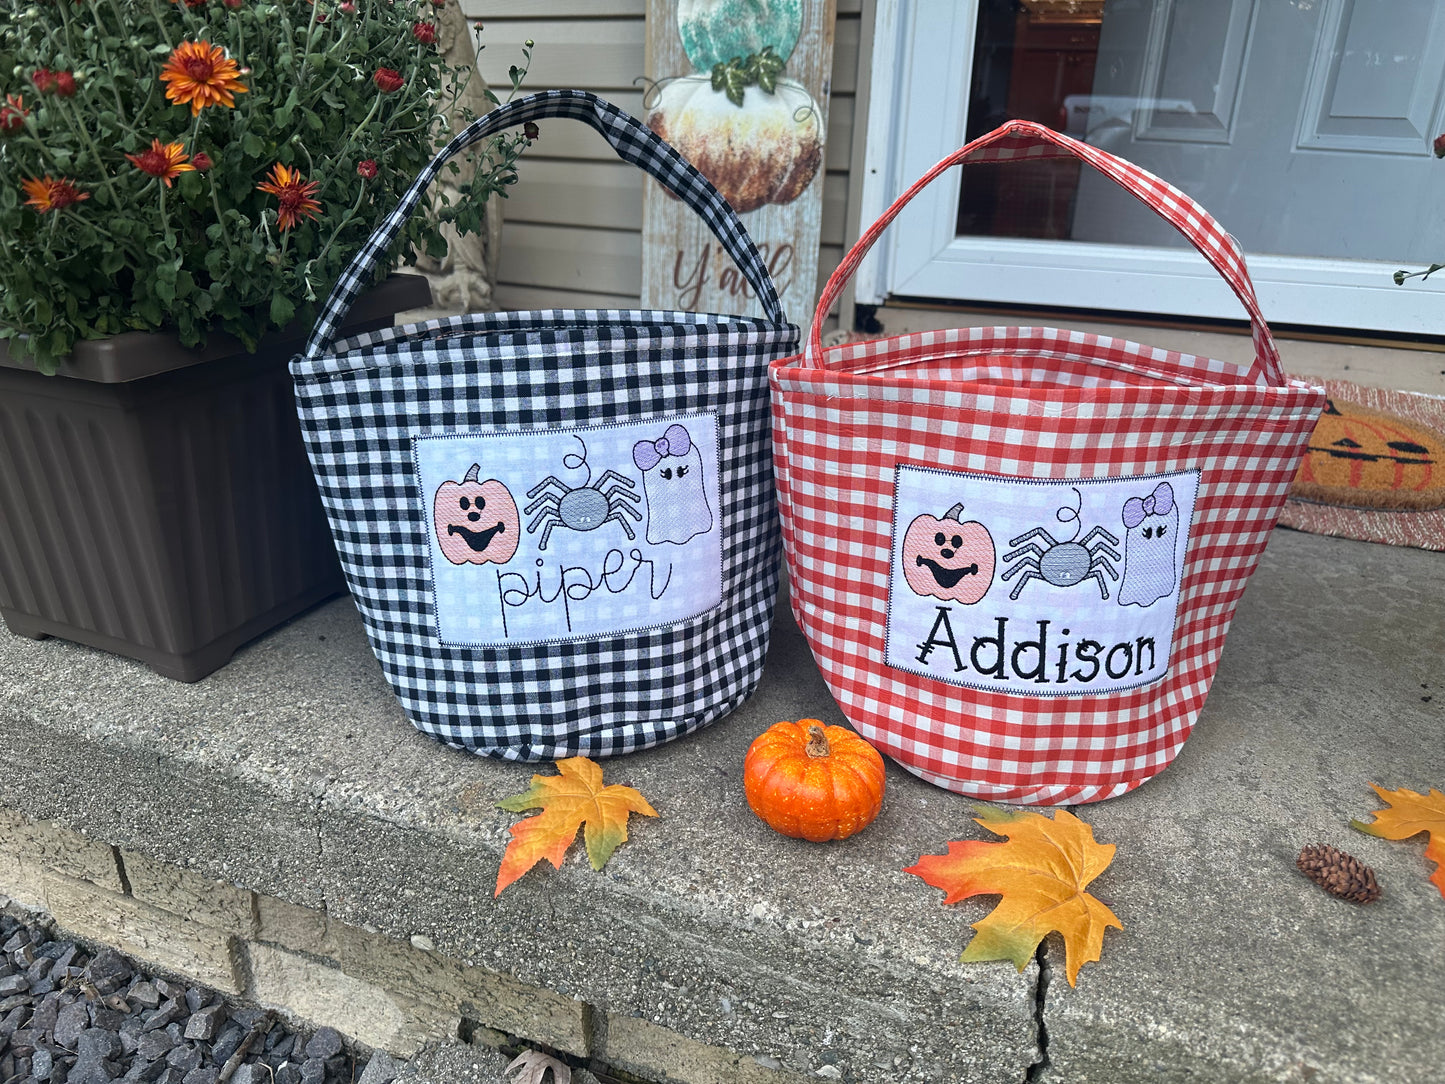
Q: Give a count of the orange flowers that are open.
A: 4